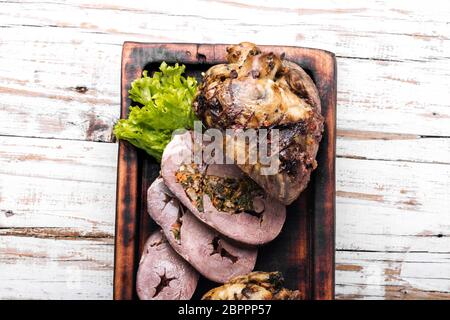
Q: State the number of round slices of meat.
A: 3